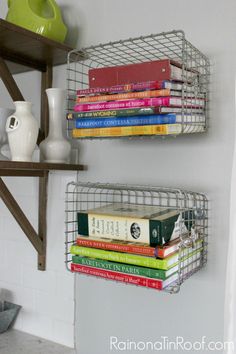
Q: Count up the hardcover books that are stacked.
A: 12